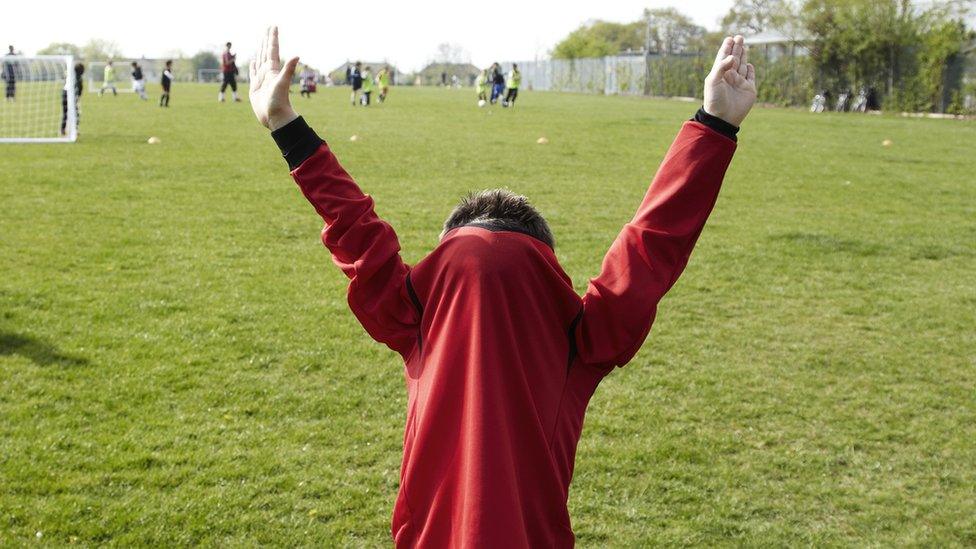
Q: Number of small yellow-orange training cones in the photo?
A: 4